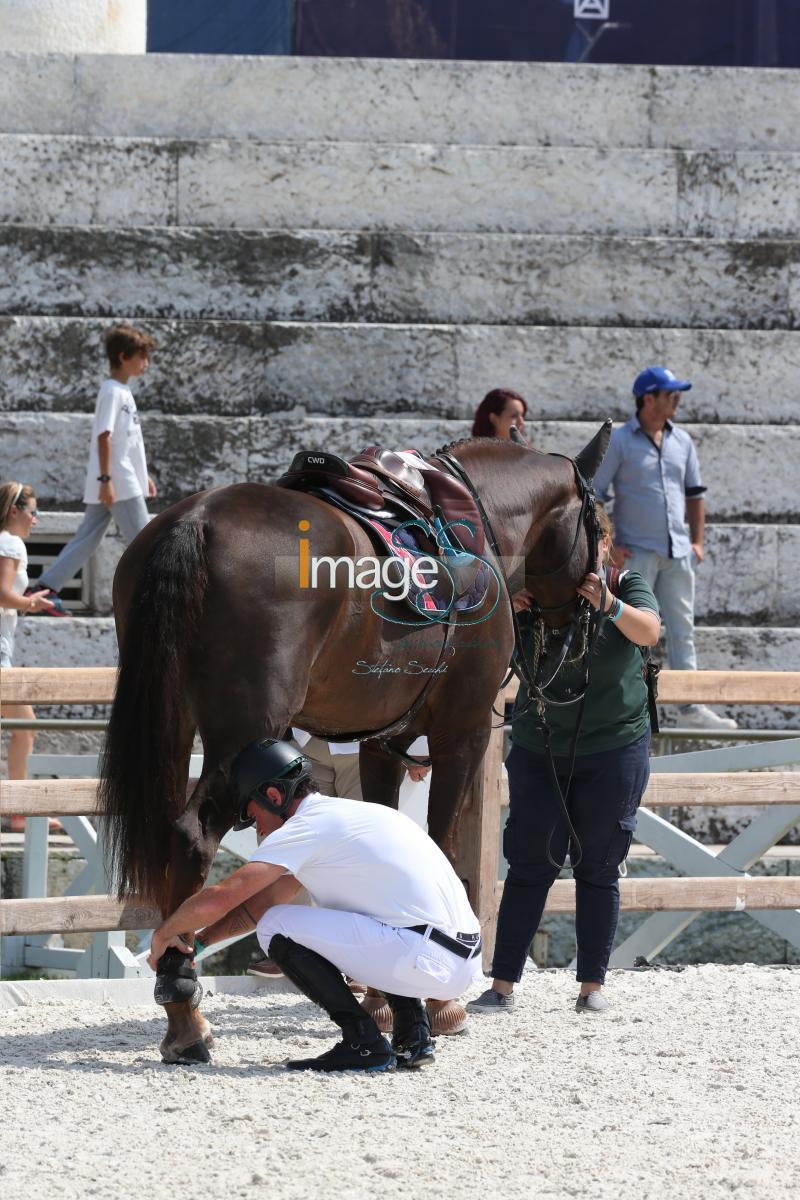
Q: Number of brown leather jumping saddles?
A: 1